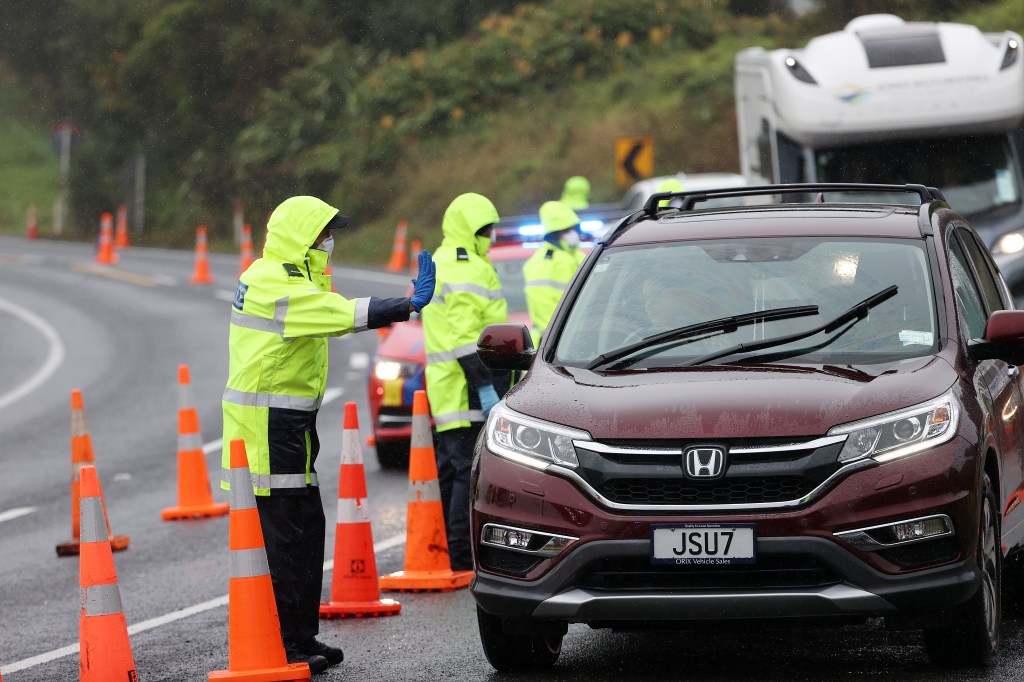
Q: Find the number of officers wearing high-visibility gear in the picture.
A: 5